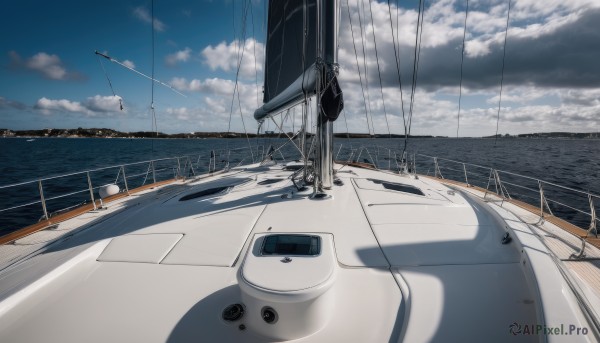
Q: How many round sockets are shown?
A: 2